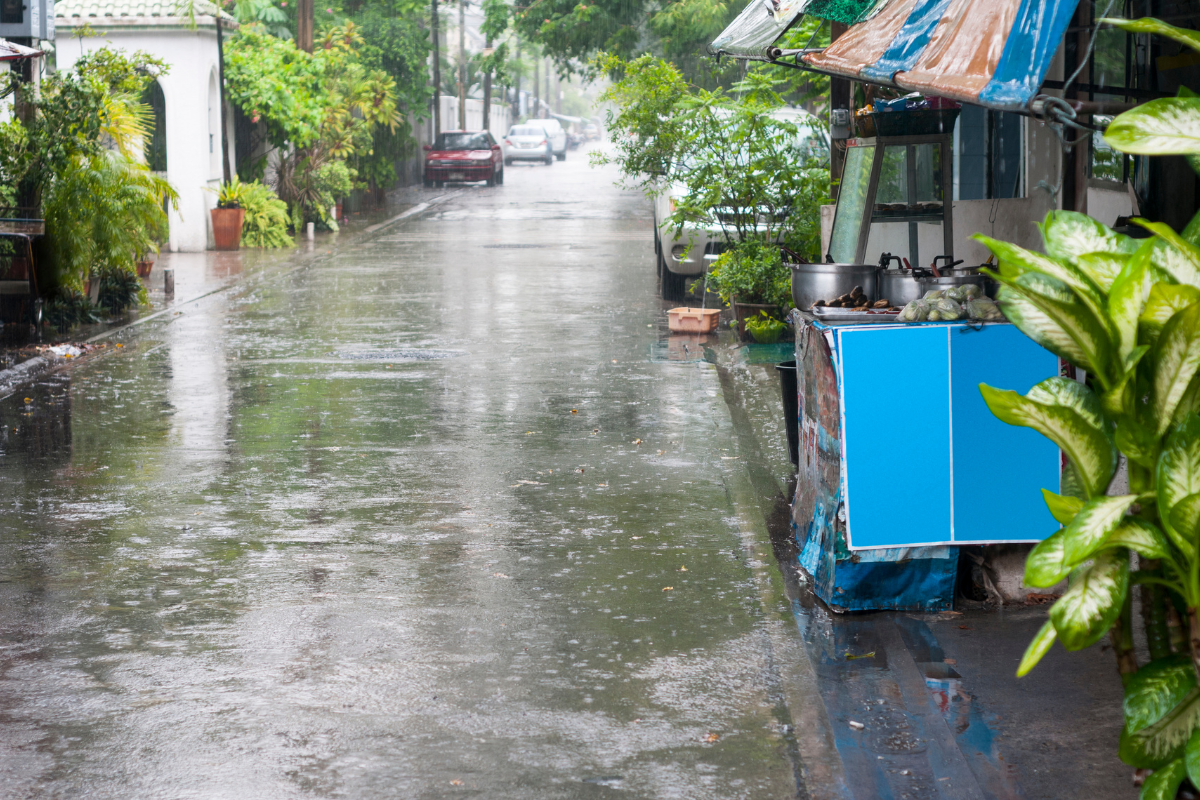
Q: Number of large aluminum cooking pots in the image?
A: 3